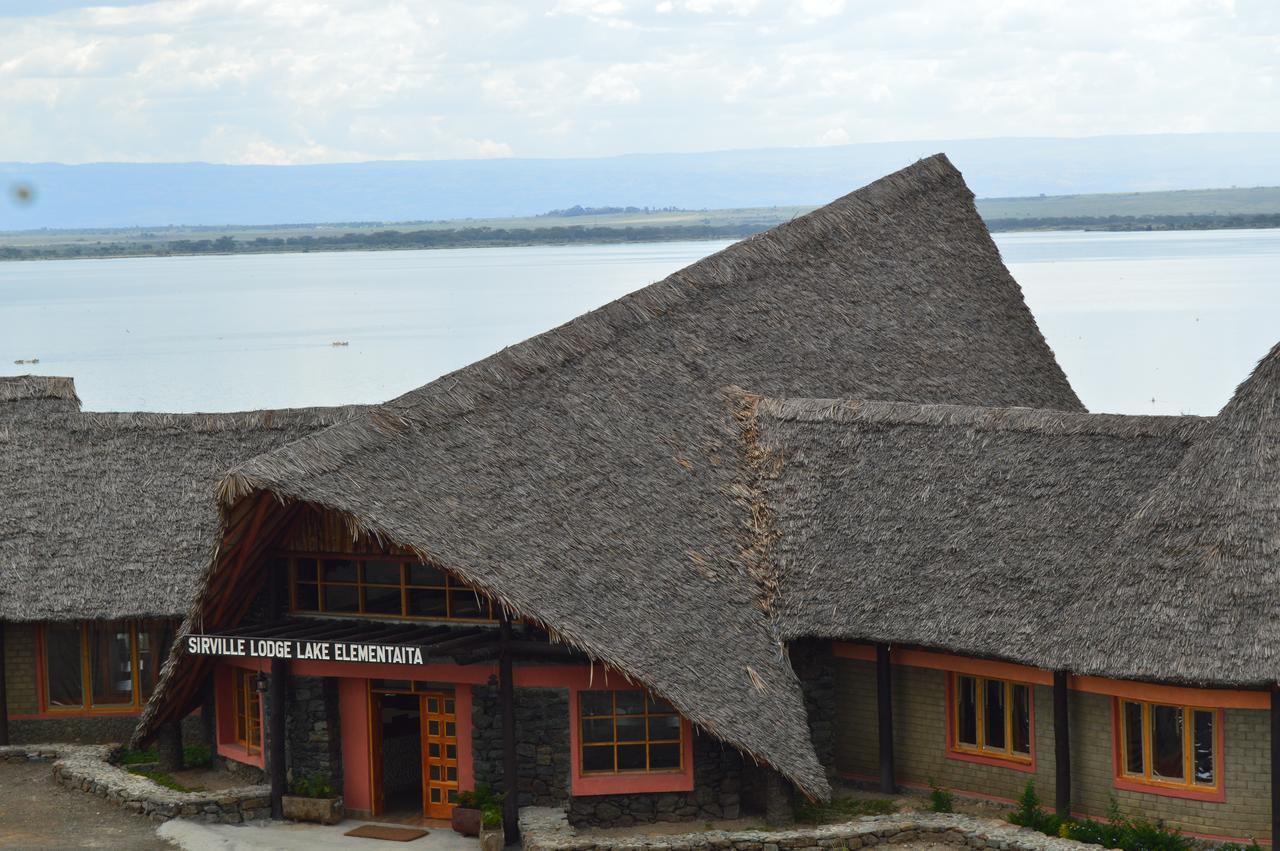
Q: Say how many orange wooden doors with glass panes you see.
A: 1